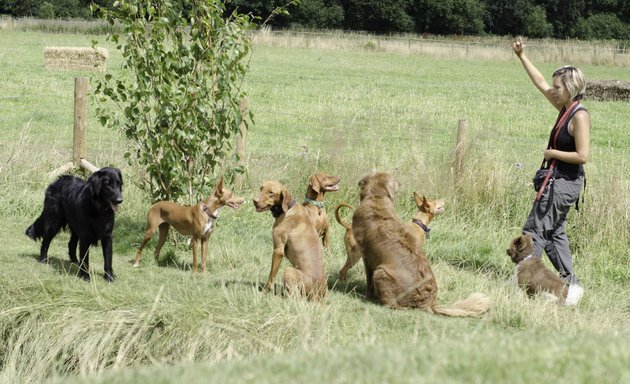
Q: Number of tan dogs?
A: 5